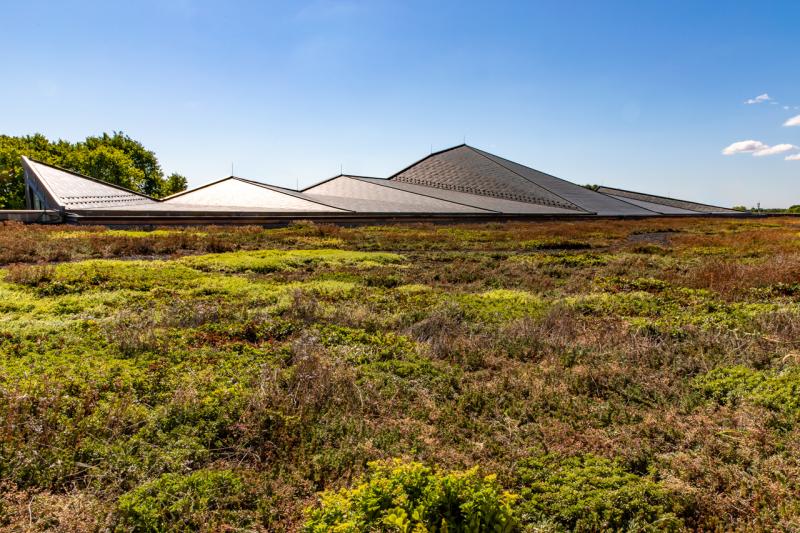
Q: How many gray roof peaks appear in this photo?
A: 5